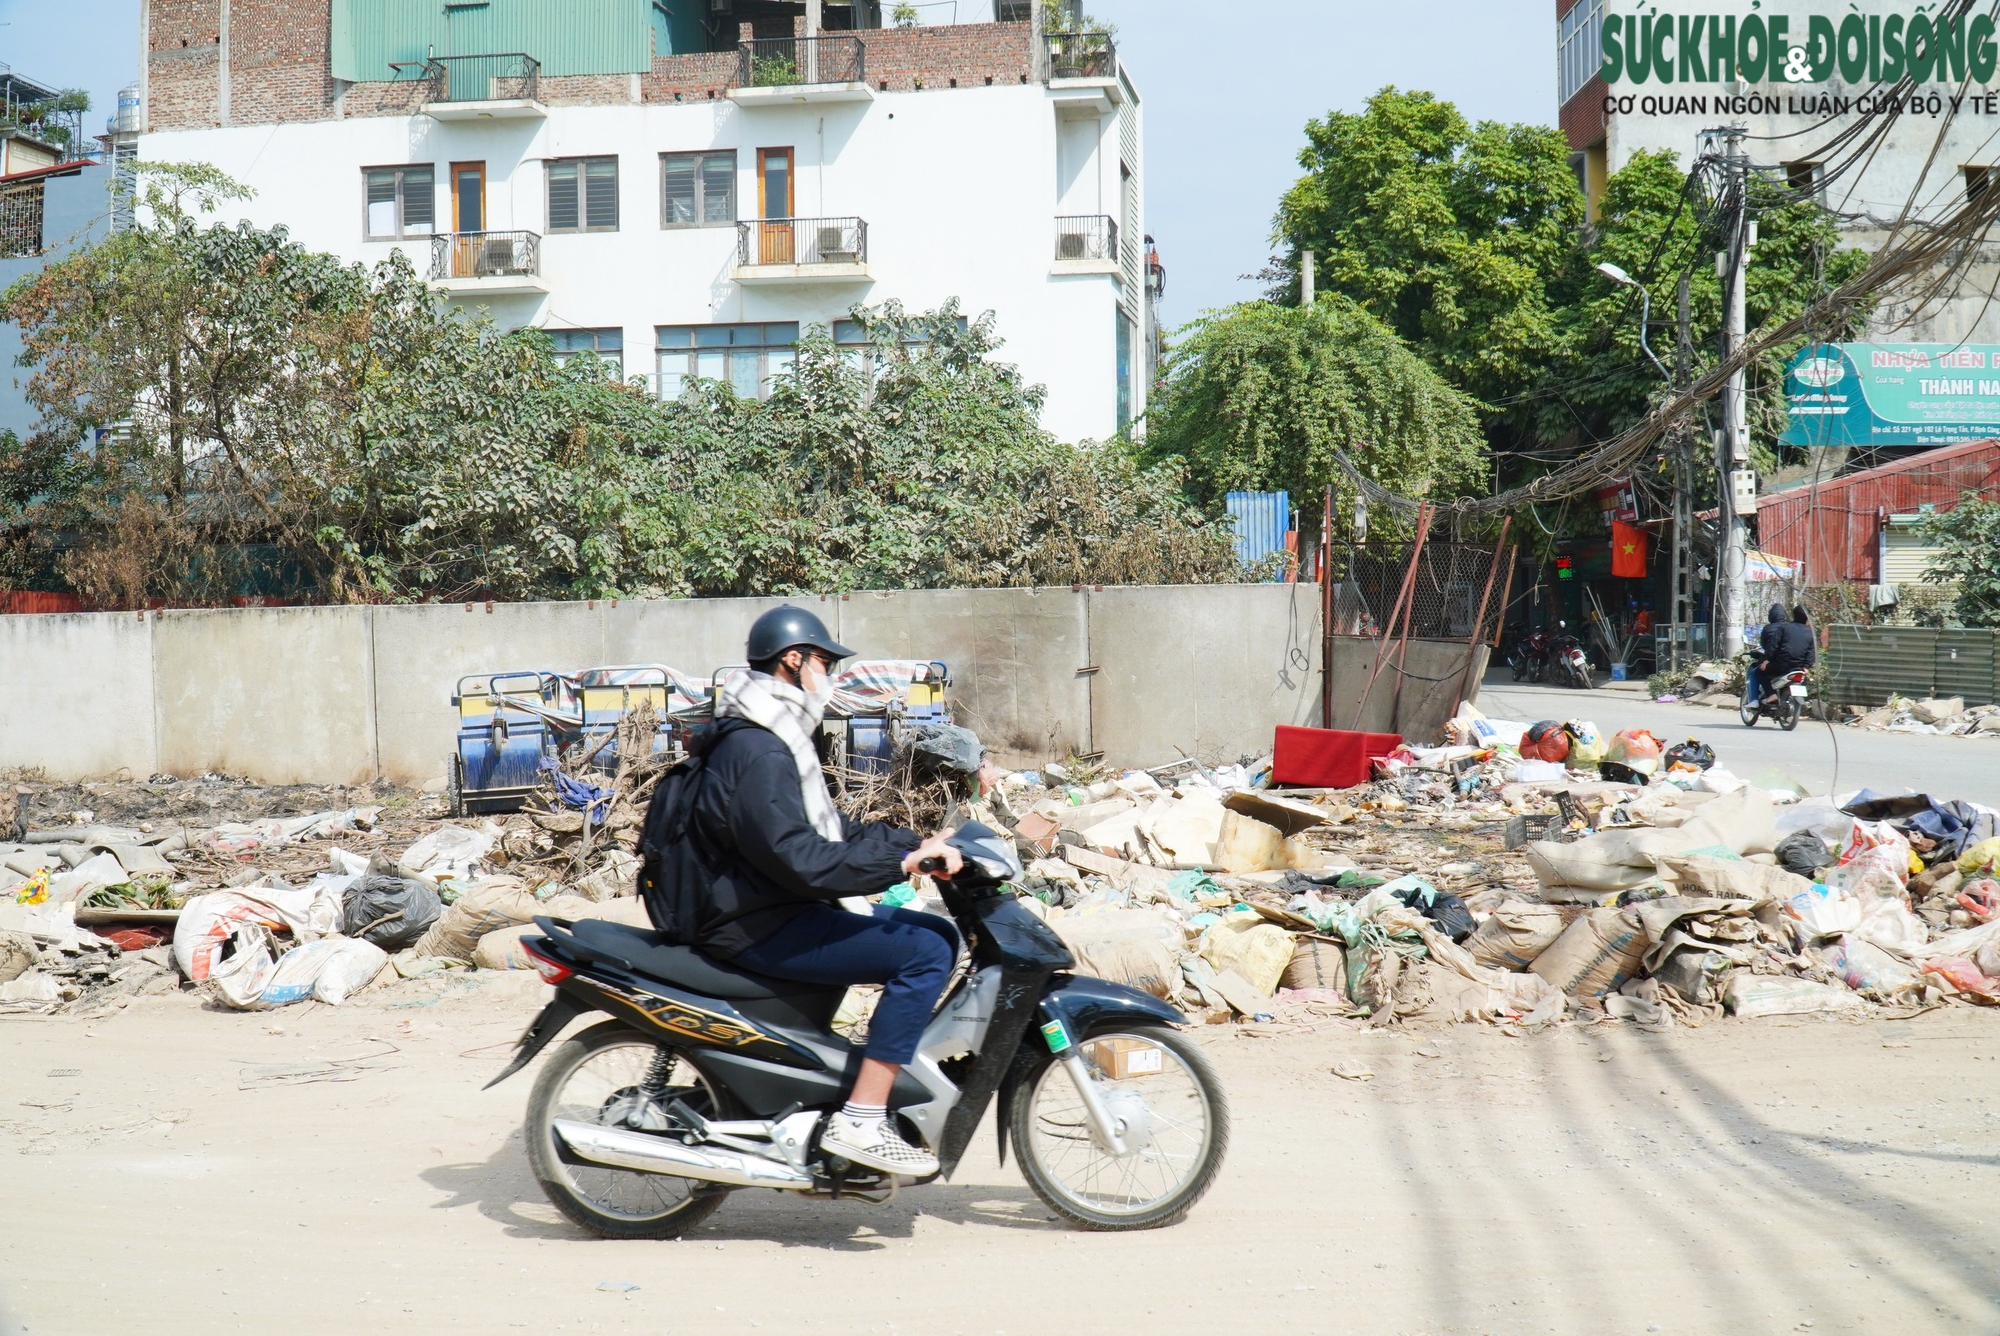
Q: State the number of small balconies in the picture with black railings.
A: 6